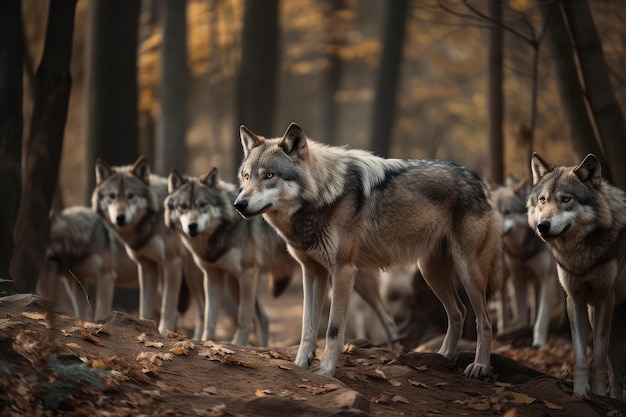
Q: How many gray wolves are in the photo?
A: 6